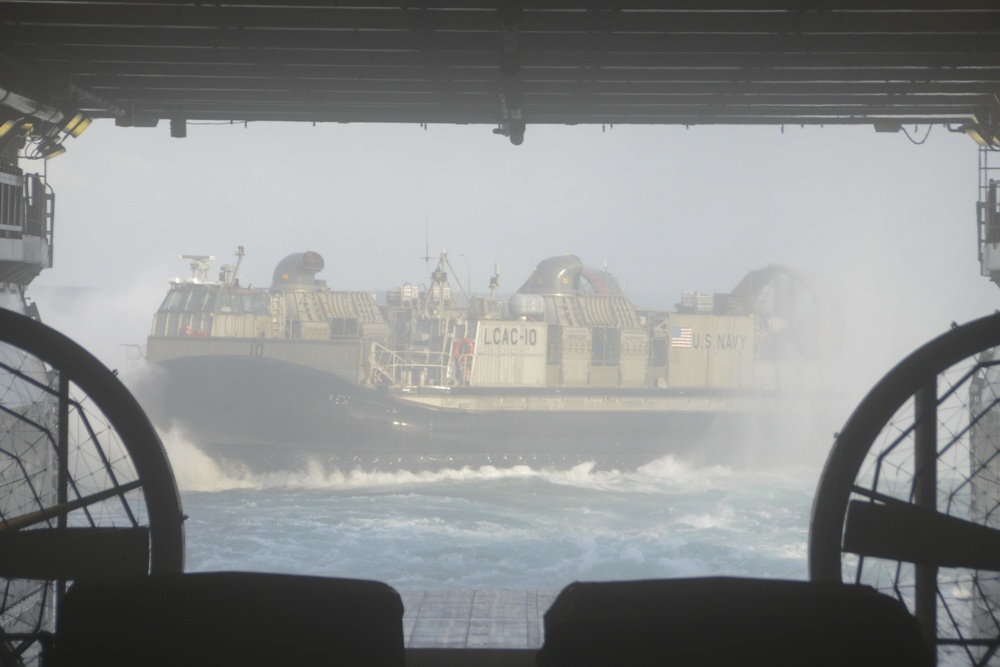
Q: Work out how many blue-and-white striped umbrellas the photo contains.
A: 0